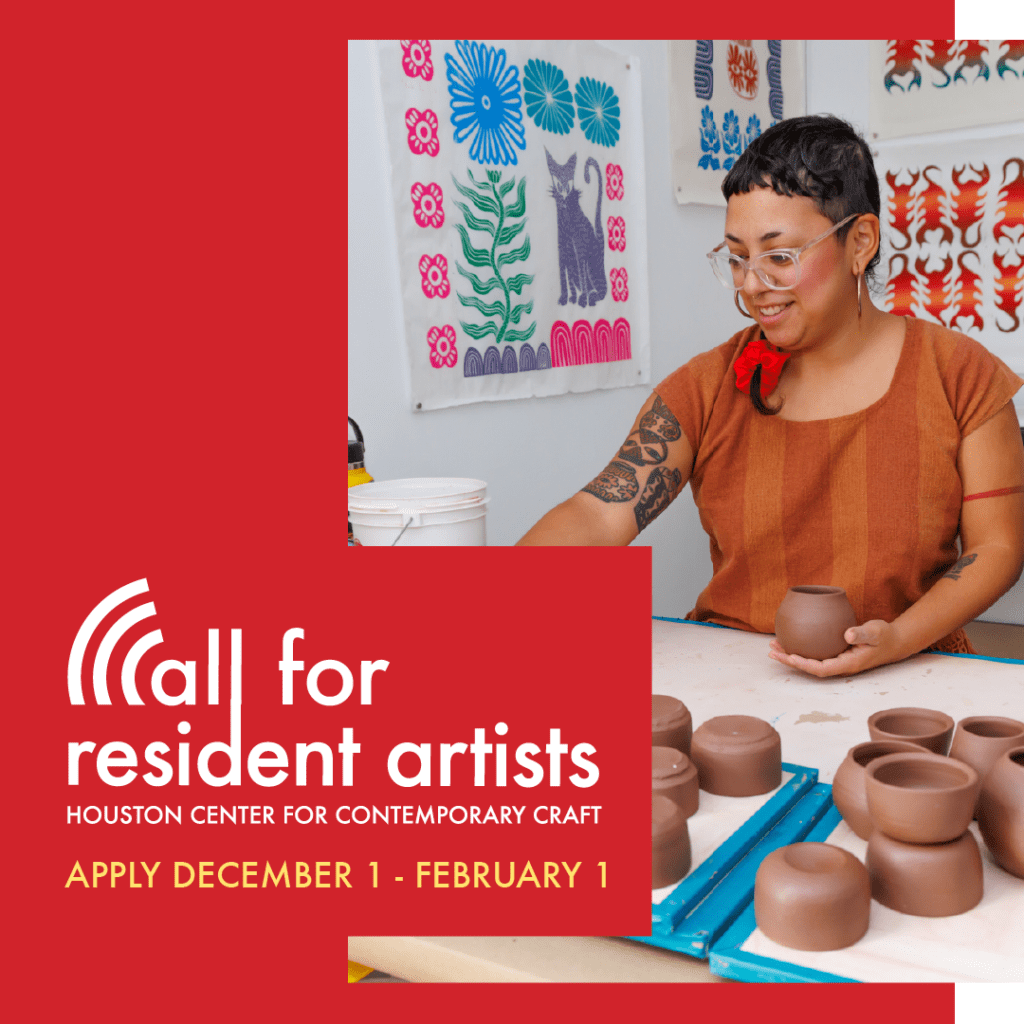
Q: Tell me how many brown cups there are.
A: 12